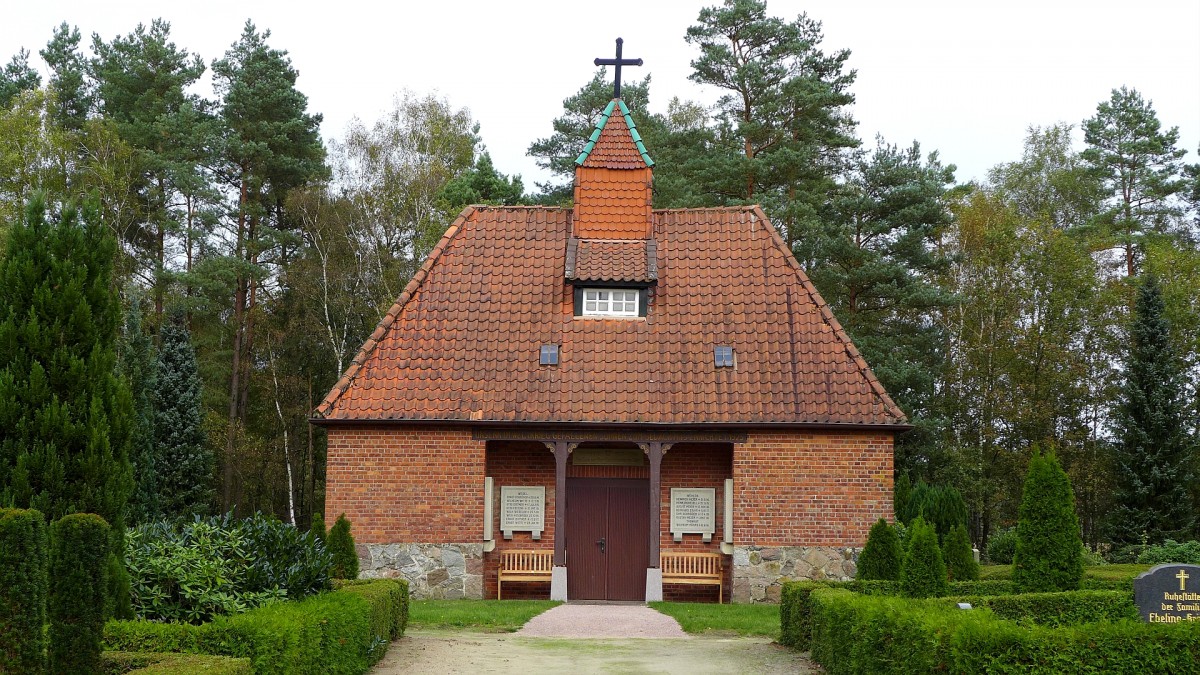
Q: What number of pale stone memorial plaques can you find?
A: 2